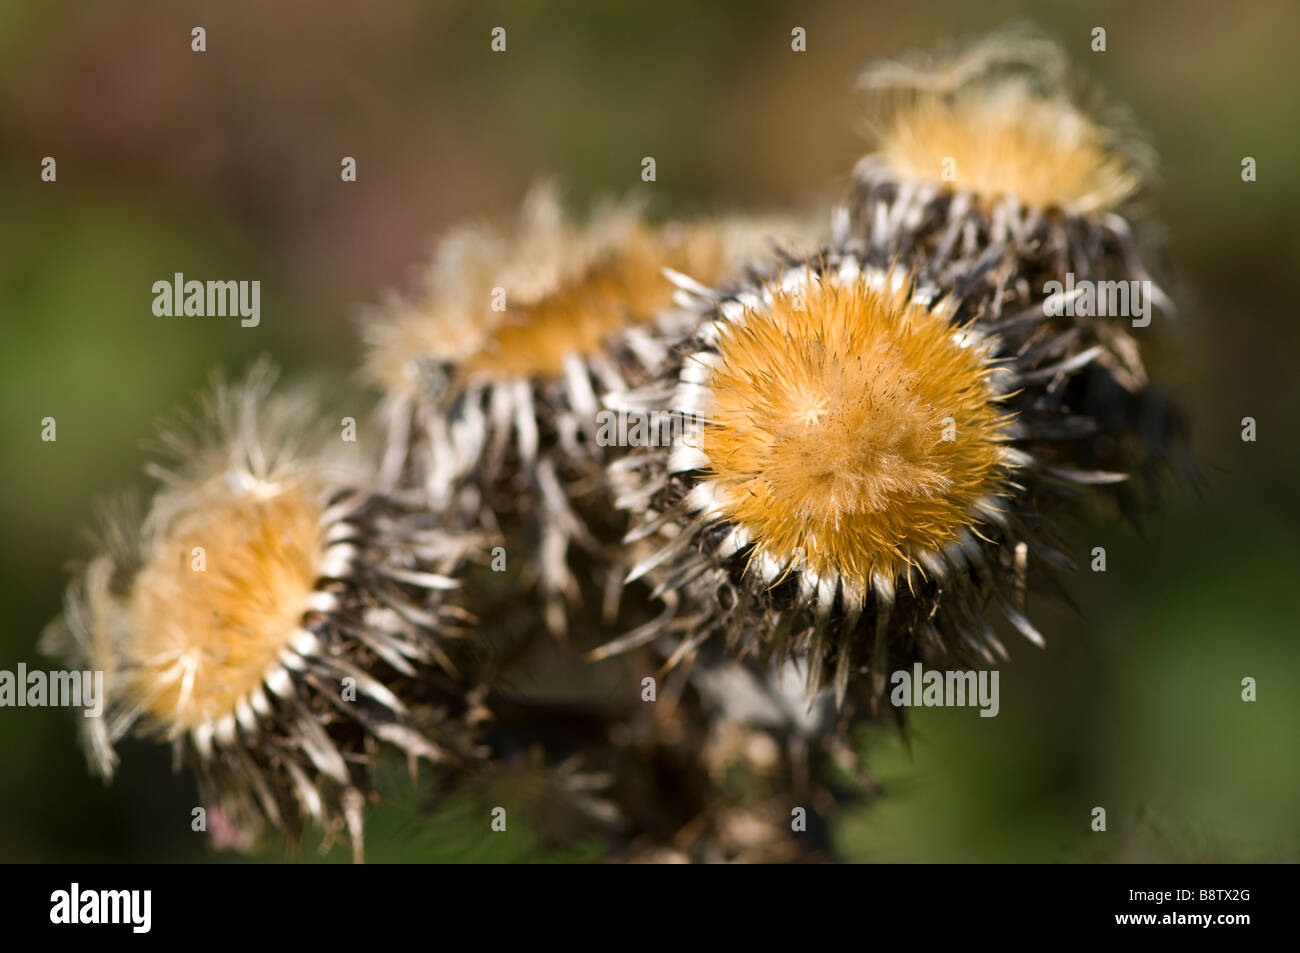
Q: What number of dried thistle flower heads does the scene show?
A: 4